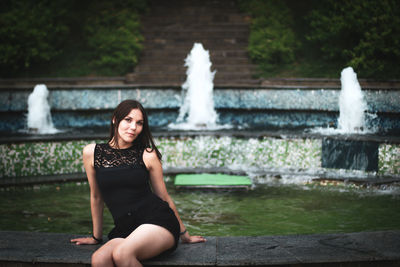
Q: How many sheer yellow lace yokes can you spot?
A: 0